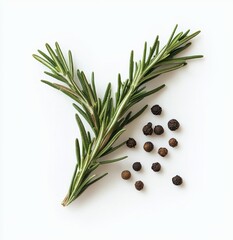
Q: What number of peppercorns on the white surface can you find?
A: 13